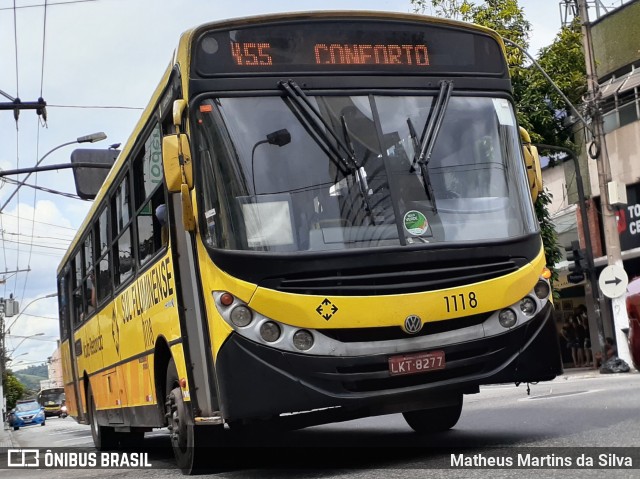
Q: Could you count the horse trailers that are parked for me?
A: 0